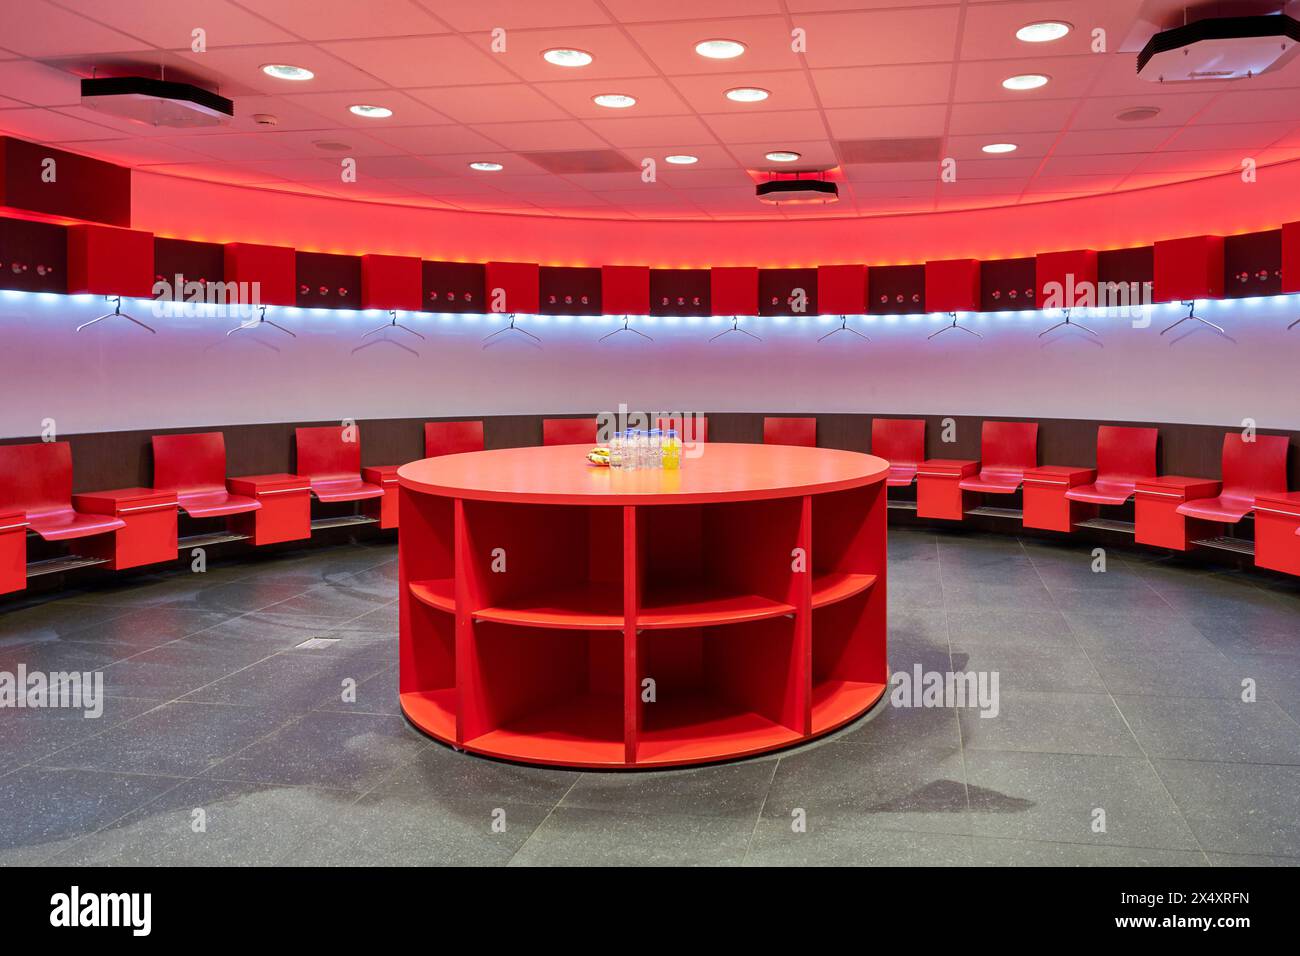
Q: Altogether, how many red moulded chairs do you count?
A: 11